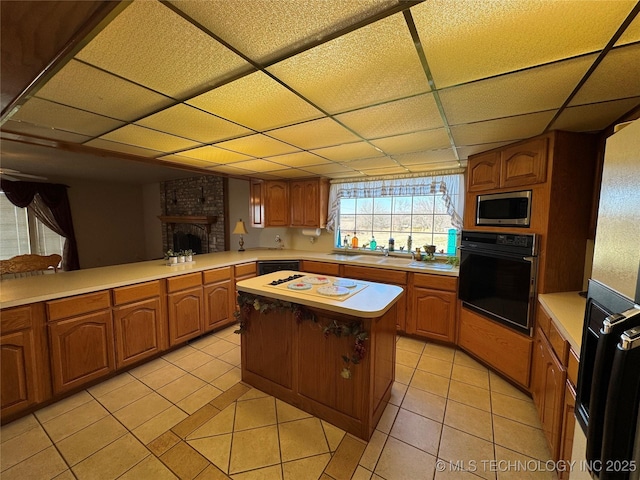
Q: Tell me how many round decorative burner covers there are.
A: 4